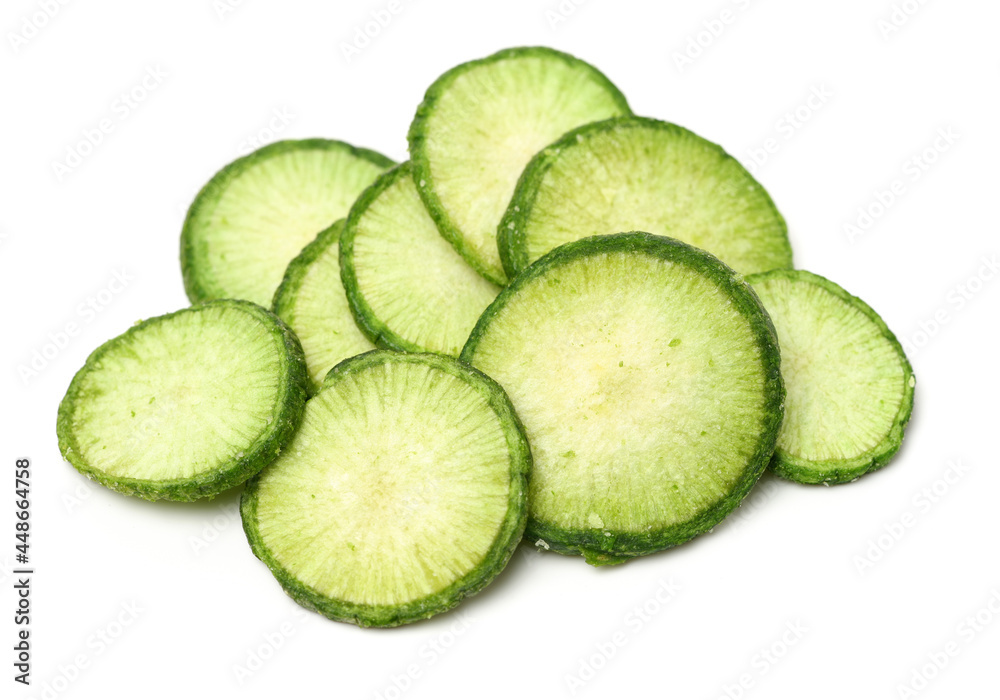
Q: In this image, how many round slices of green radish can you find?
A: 9